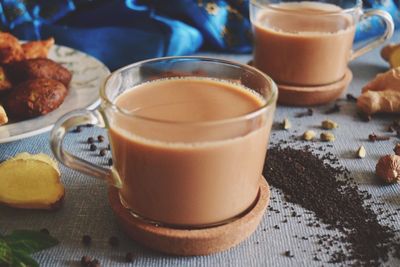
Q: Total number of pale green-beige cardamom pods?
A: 5